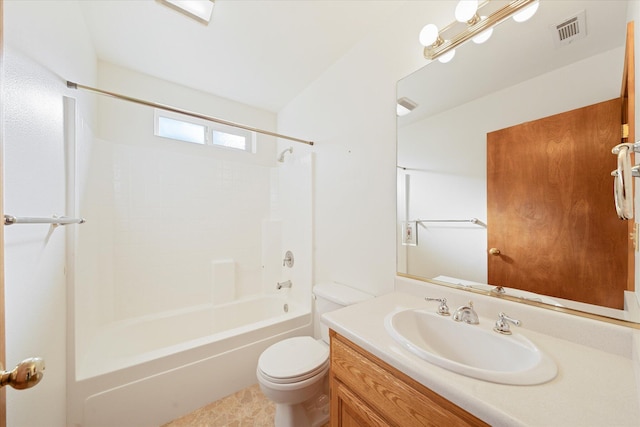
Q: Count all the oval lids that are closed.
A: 1